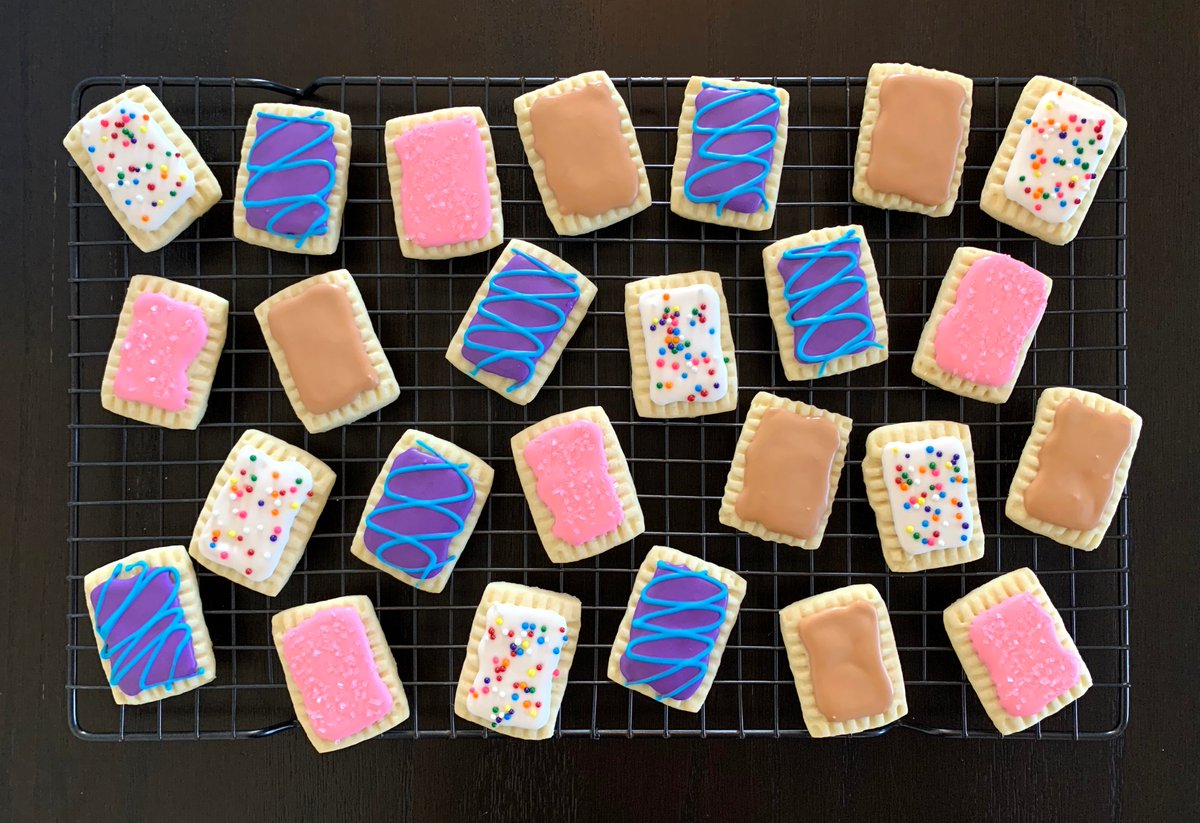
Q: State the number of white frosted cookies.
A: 6